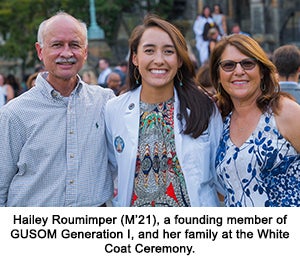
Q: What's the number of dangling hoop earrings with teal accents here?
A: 2